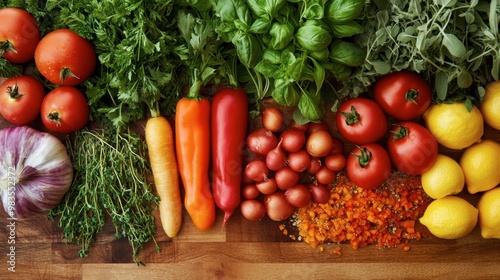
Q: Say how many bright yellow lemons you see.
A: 6